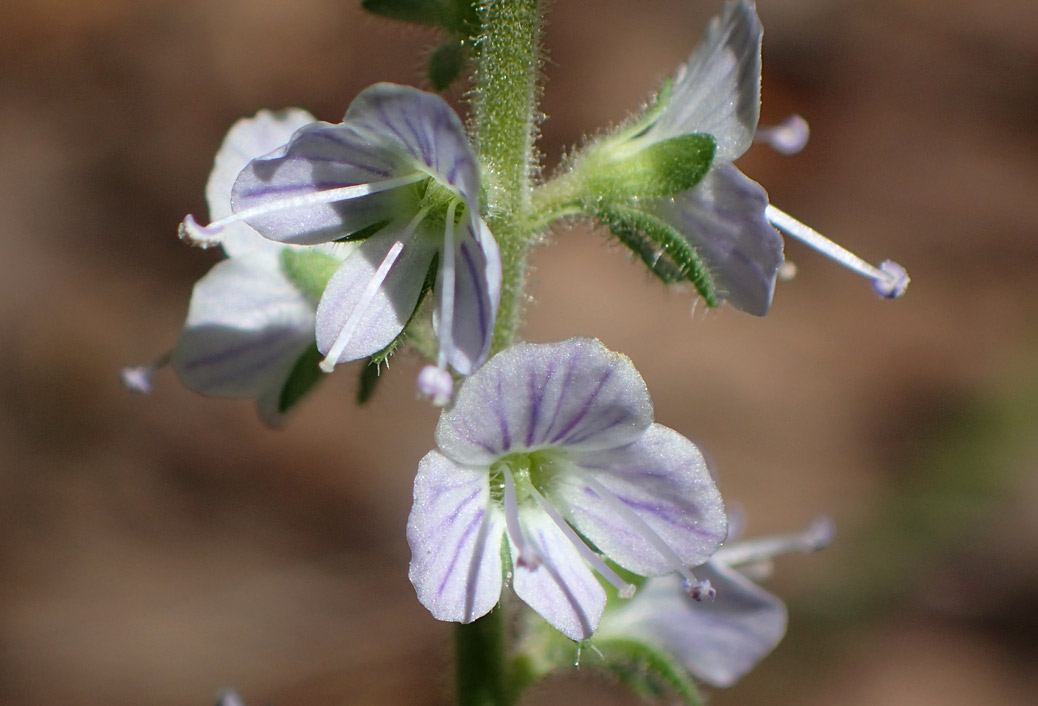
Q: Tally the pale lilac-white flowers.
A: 5